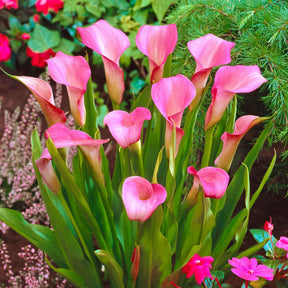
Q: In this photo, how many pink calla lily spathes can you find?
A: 13